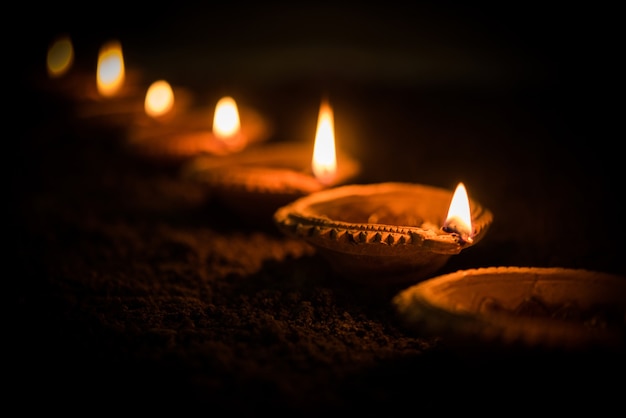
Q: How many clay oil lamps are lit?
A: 6